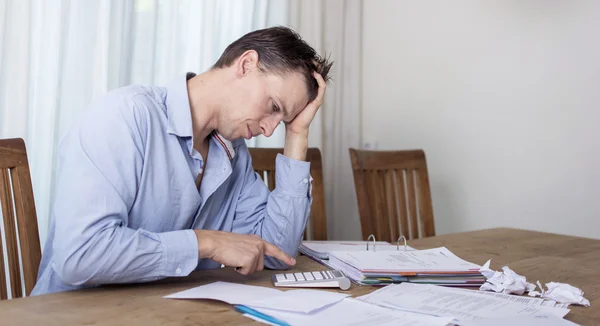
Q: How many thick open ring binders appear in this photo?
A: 1